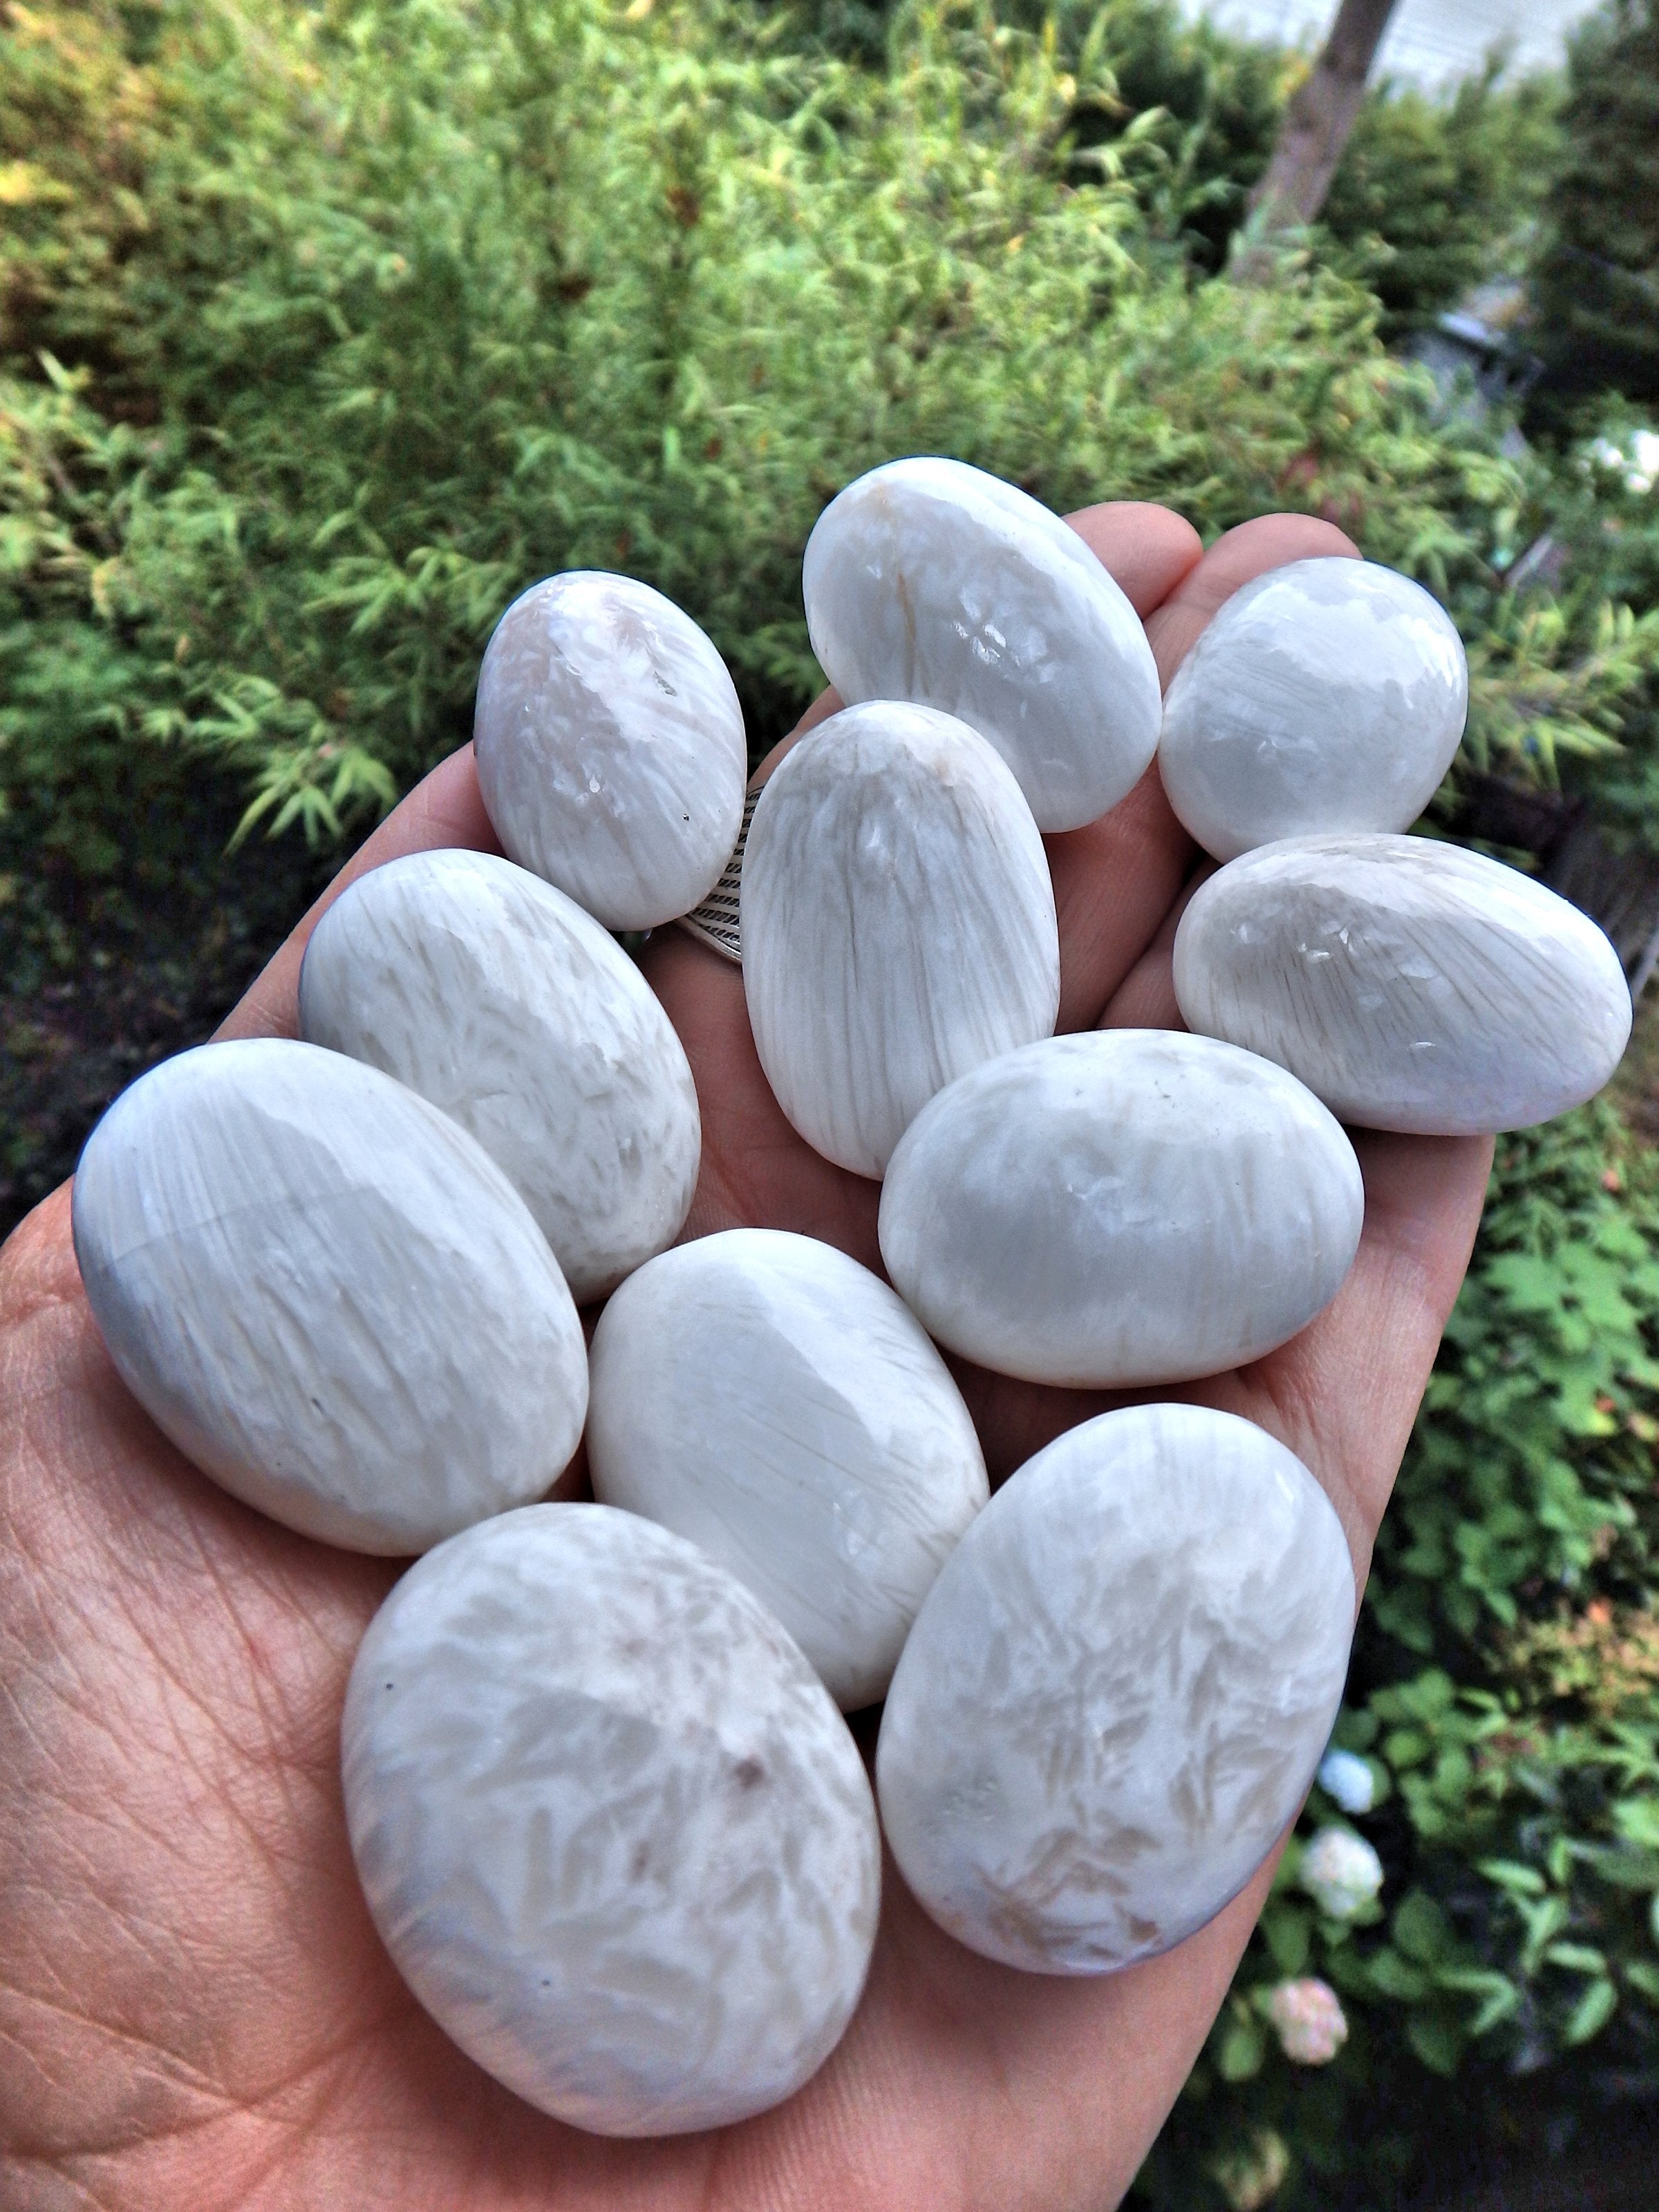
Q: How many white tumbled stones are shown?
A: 11